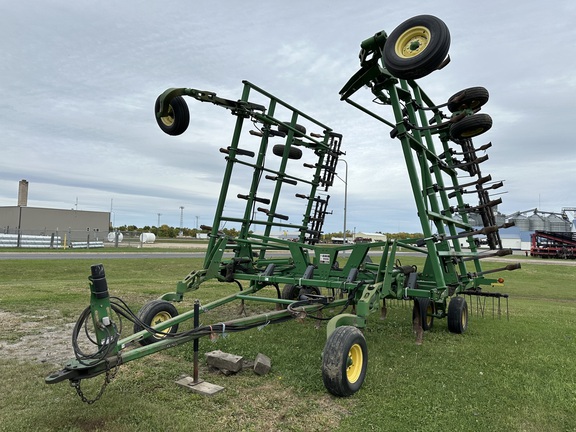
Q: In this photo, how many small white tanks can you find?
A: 2